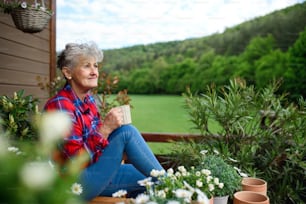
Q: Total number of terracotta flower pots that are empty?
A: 2